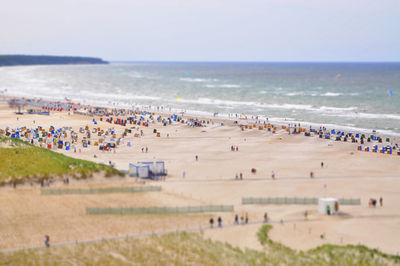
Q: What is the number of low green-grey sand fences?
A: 3